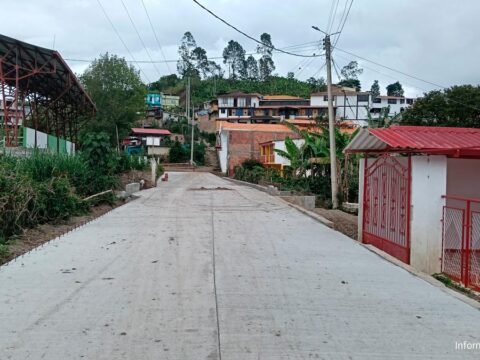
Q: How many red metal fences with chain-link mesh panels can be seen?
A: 1